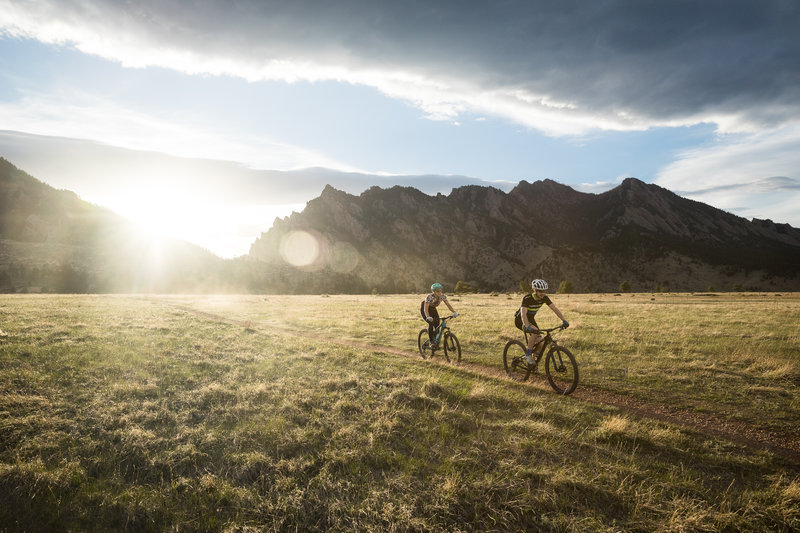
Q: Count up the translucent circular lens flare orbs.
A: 2